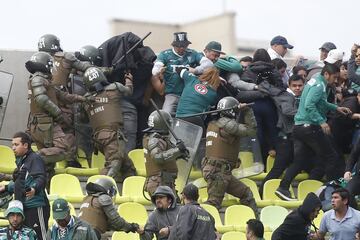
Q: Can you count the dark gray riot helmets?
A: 7